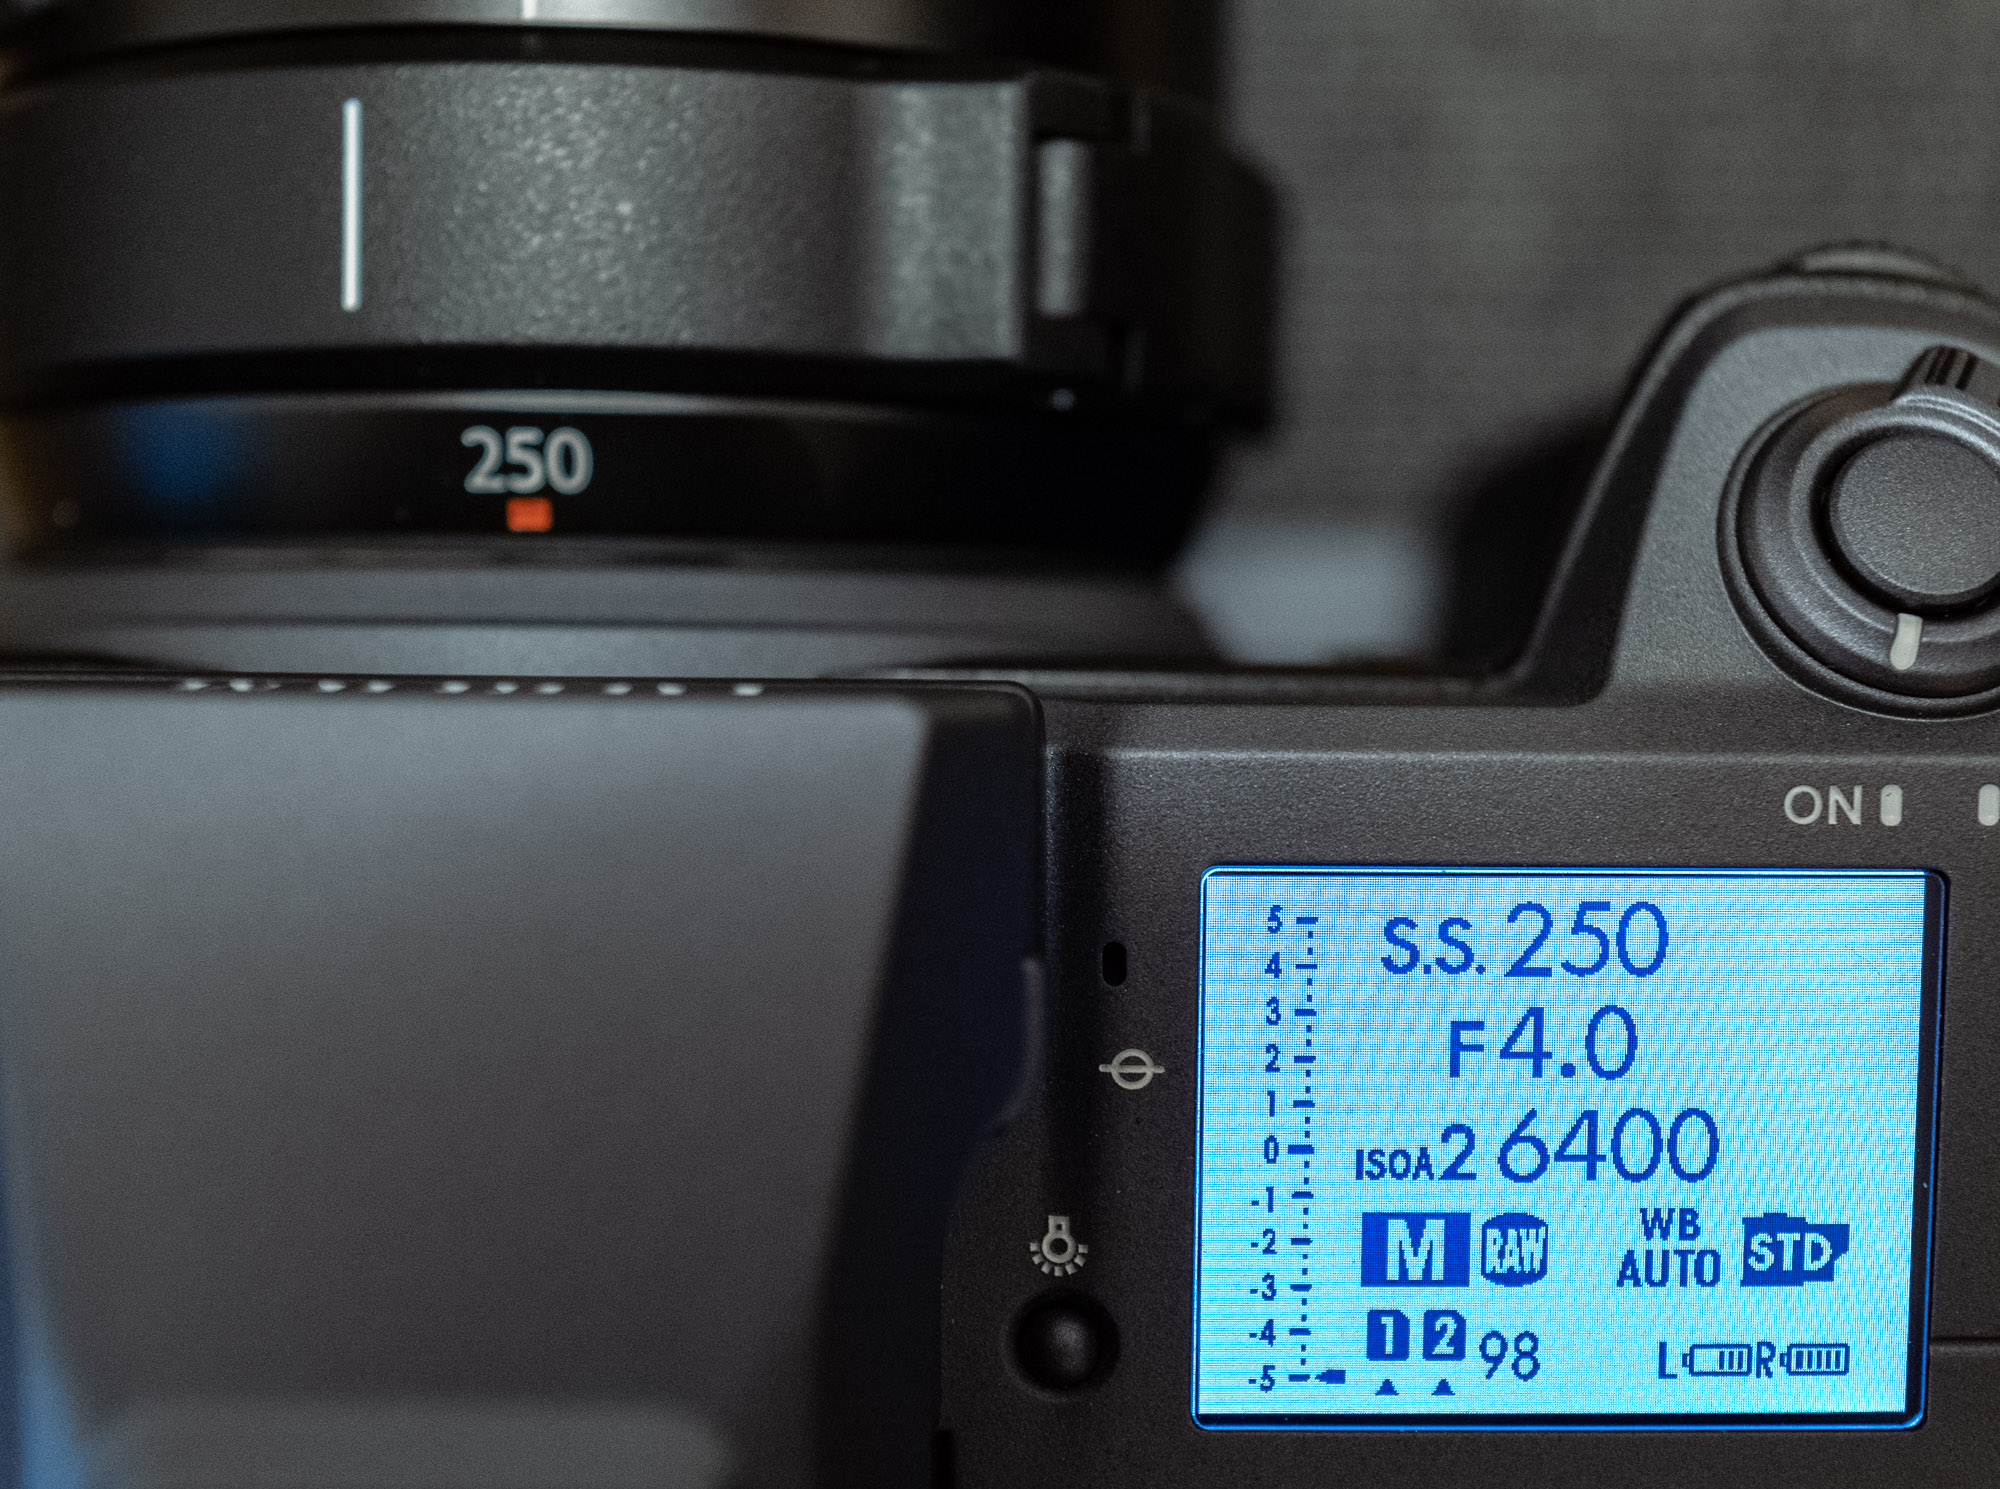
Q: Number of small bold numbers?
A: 11